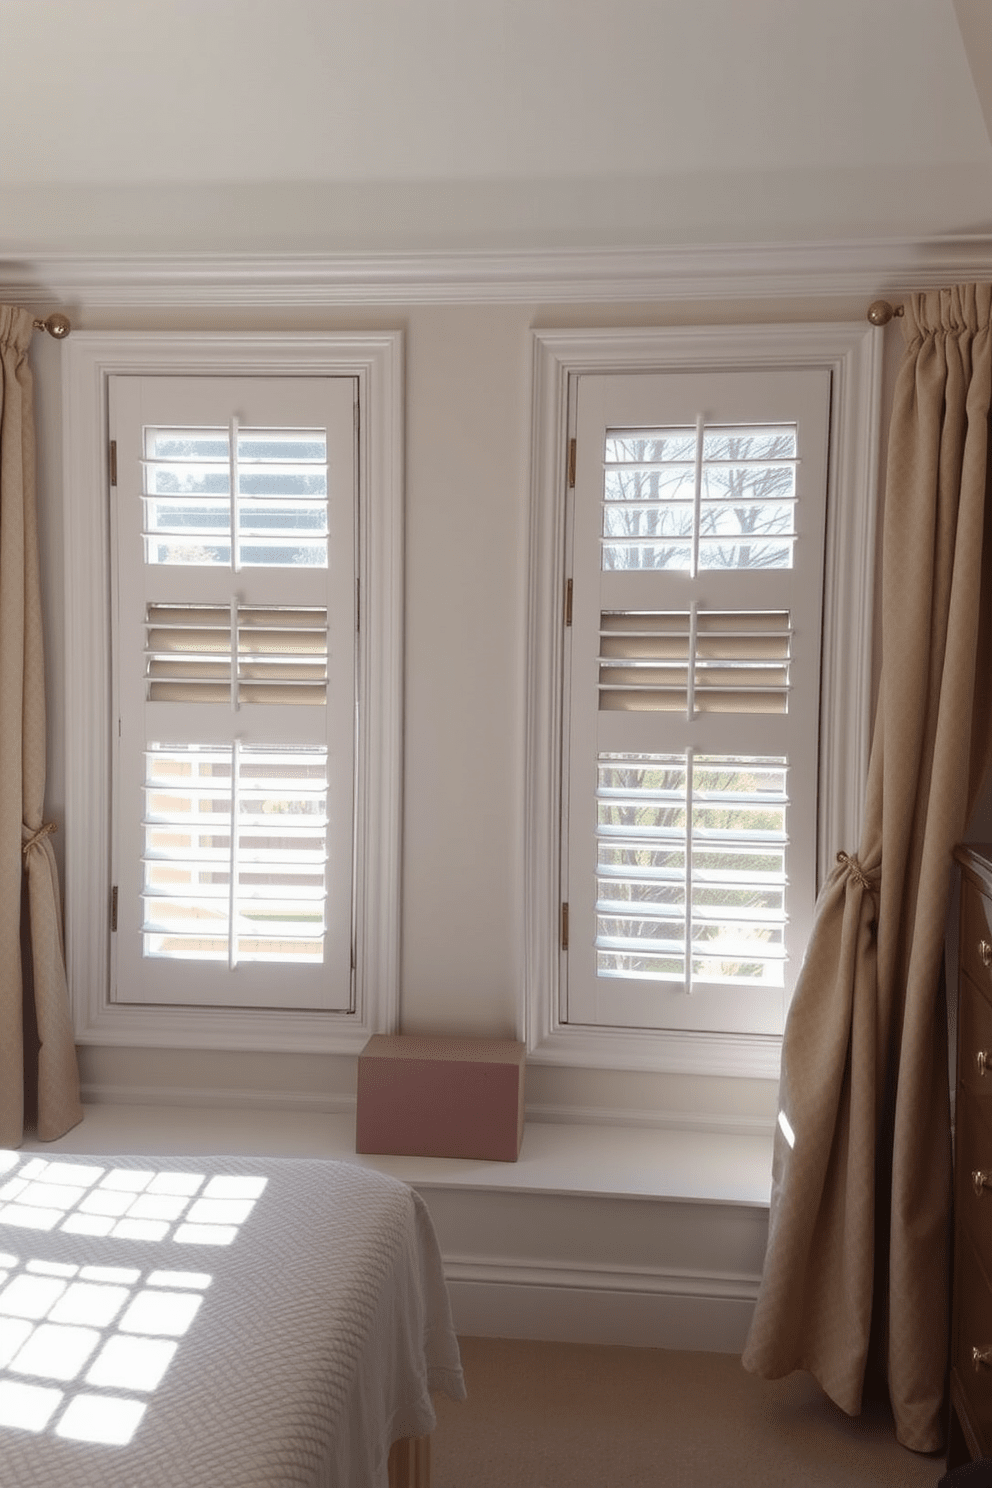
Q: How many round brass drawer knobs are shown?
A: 4